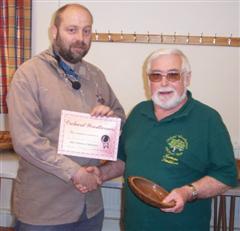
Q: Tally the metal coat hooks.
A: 11